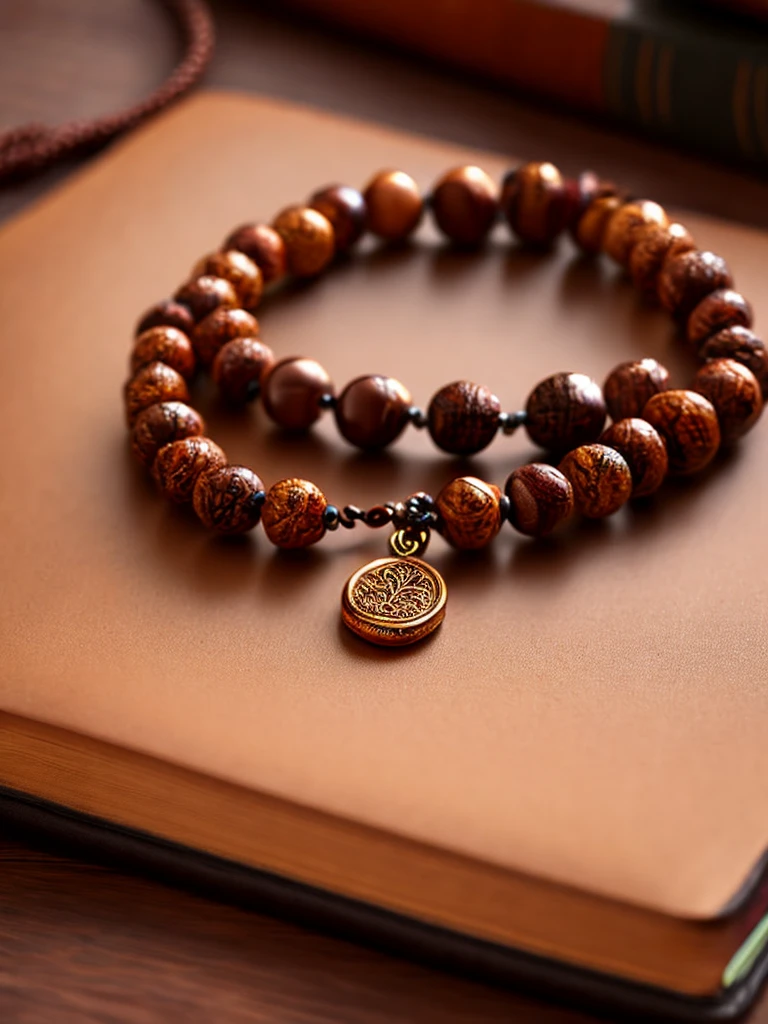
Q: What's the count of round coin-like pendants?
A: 1